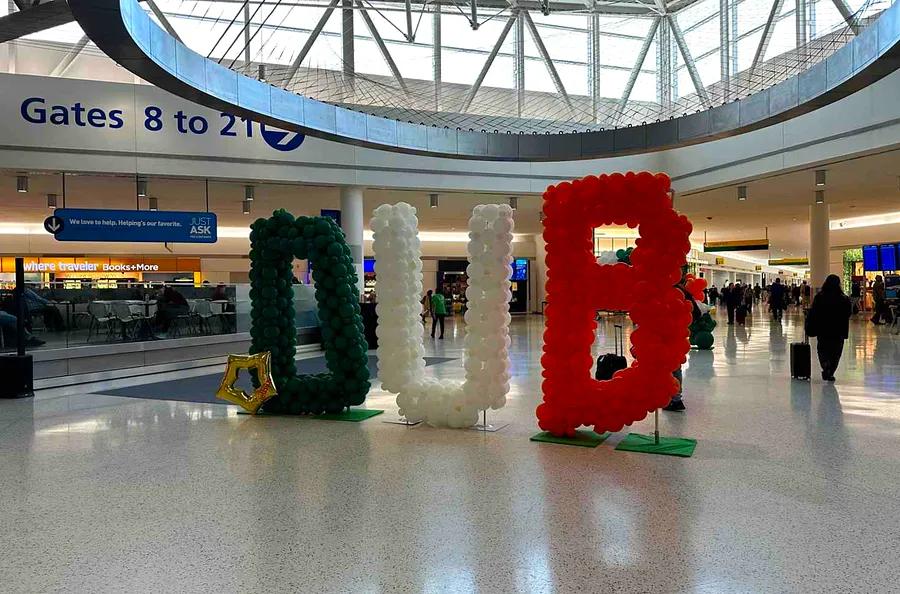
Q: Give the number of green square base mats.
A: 3